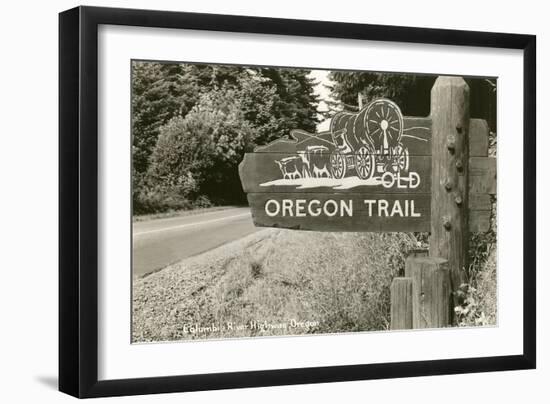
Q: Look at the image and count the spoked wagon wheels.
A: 3